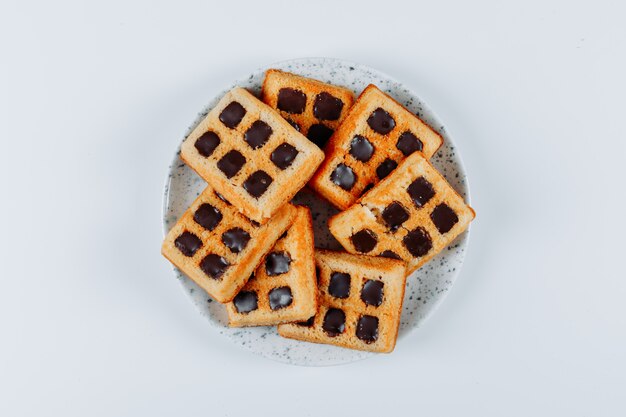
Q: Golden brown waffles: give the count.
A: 7